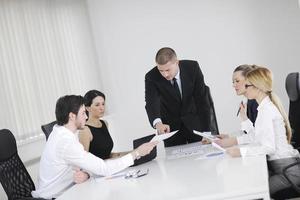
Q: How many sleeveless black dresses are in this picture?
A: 1